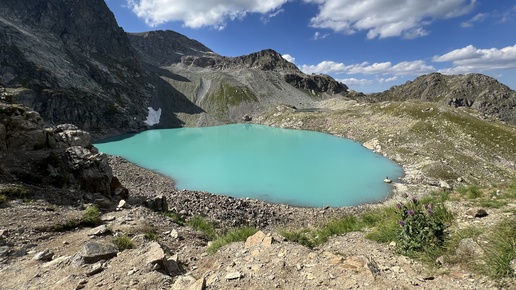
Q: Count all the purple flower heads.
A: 7